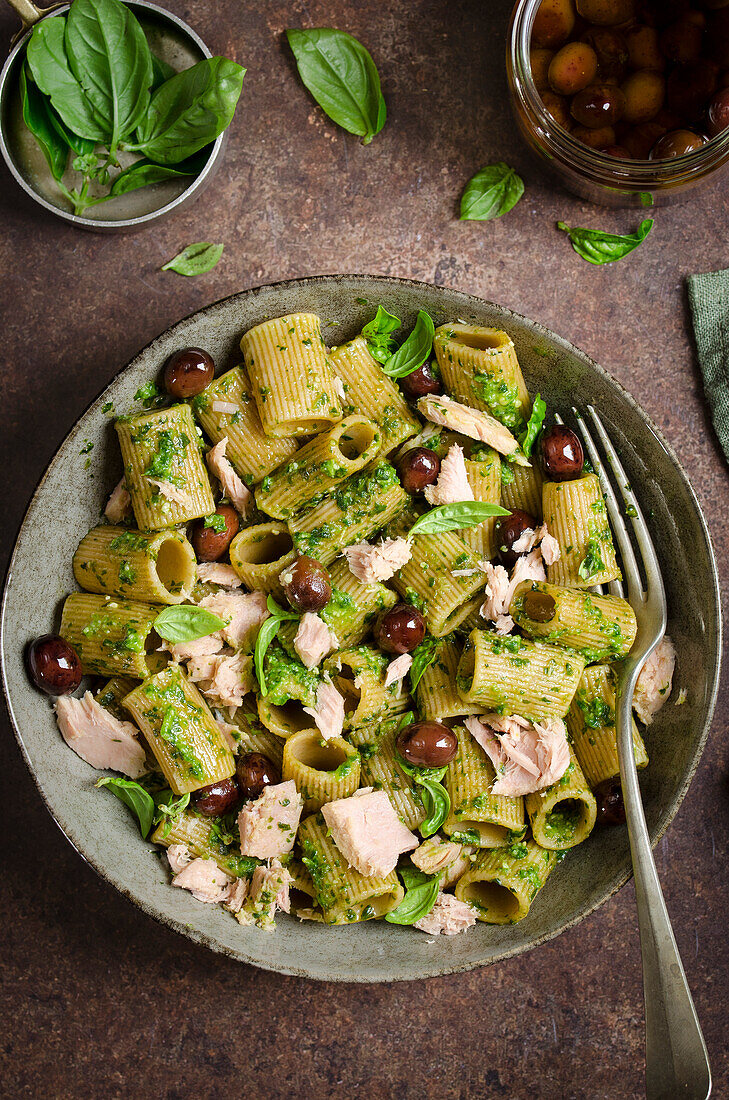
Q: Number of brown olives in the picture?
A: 13